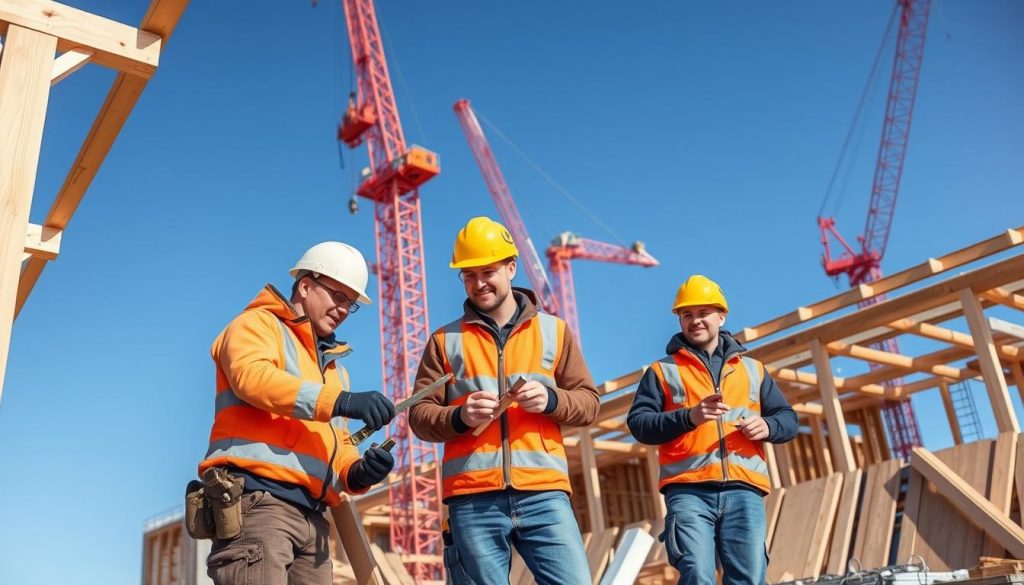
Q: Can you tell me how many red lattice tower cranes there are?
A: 3